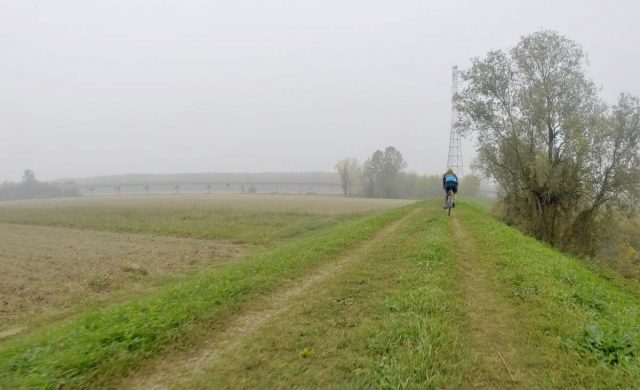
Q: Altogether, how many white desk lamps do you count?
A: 0